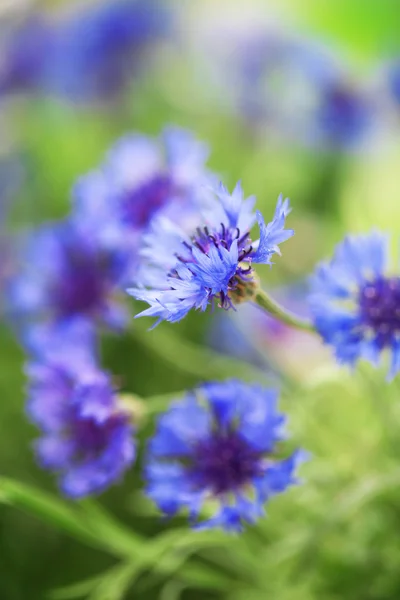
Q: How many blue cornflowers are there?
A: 6